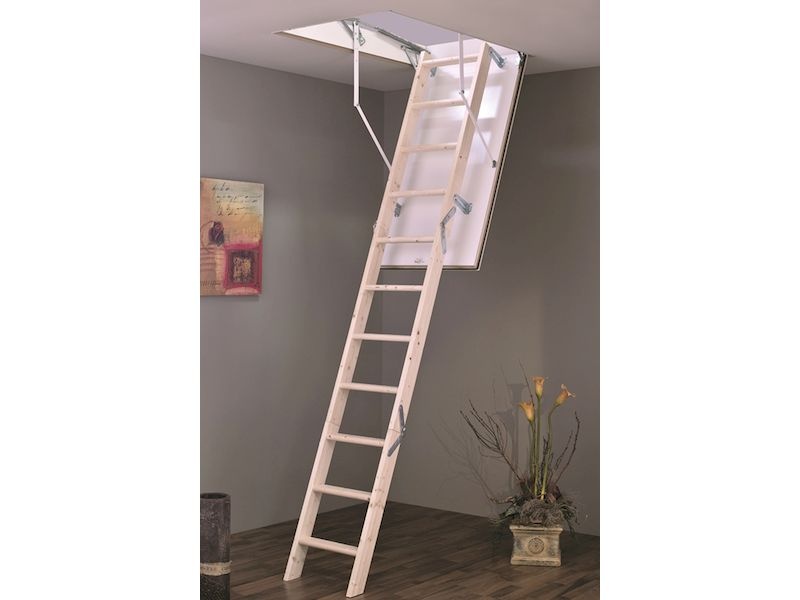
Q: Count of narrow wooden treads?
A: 11